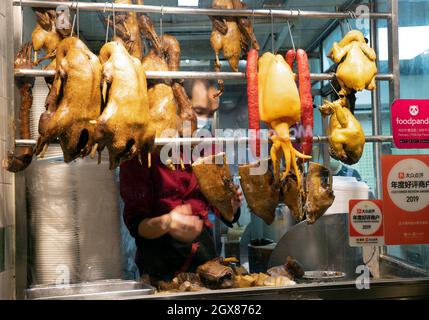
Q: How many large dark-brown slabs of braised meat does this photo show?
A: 4